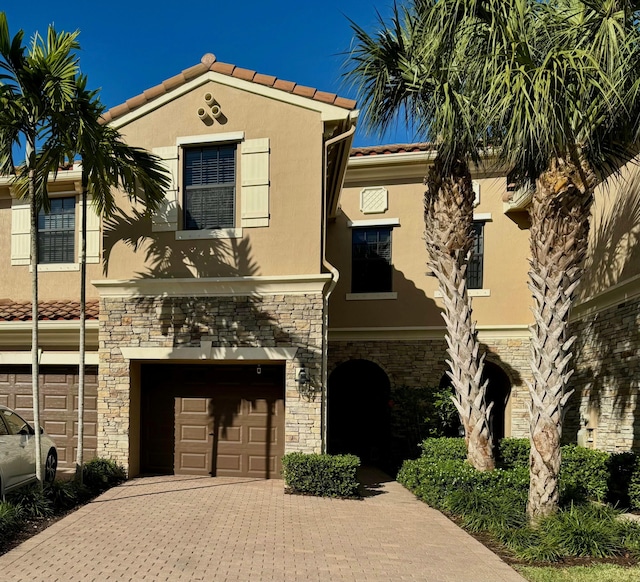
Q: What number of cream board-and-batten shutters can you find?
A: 4